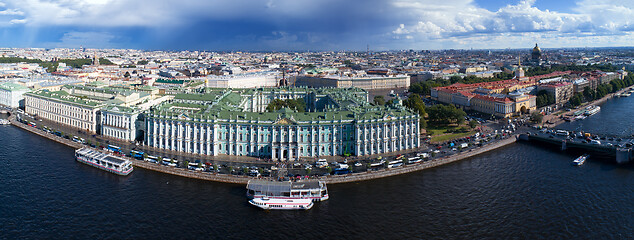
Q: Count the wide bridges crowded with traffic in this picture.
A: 1